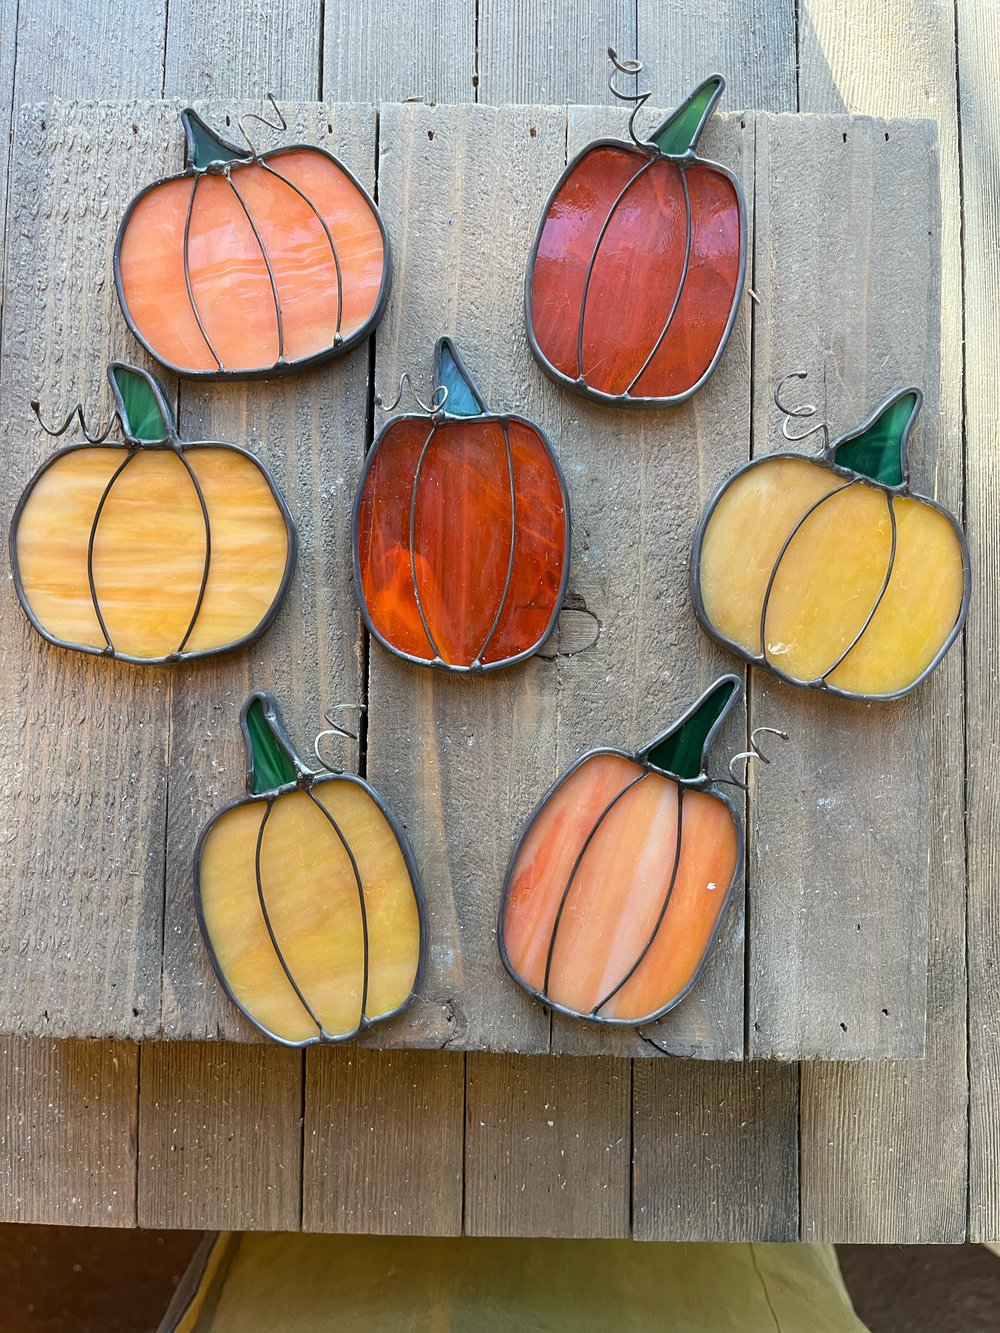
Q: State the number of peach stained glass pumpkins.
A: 2